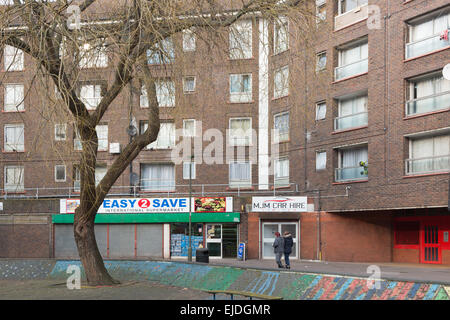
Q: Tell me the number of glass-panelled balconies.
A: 6